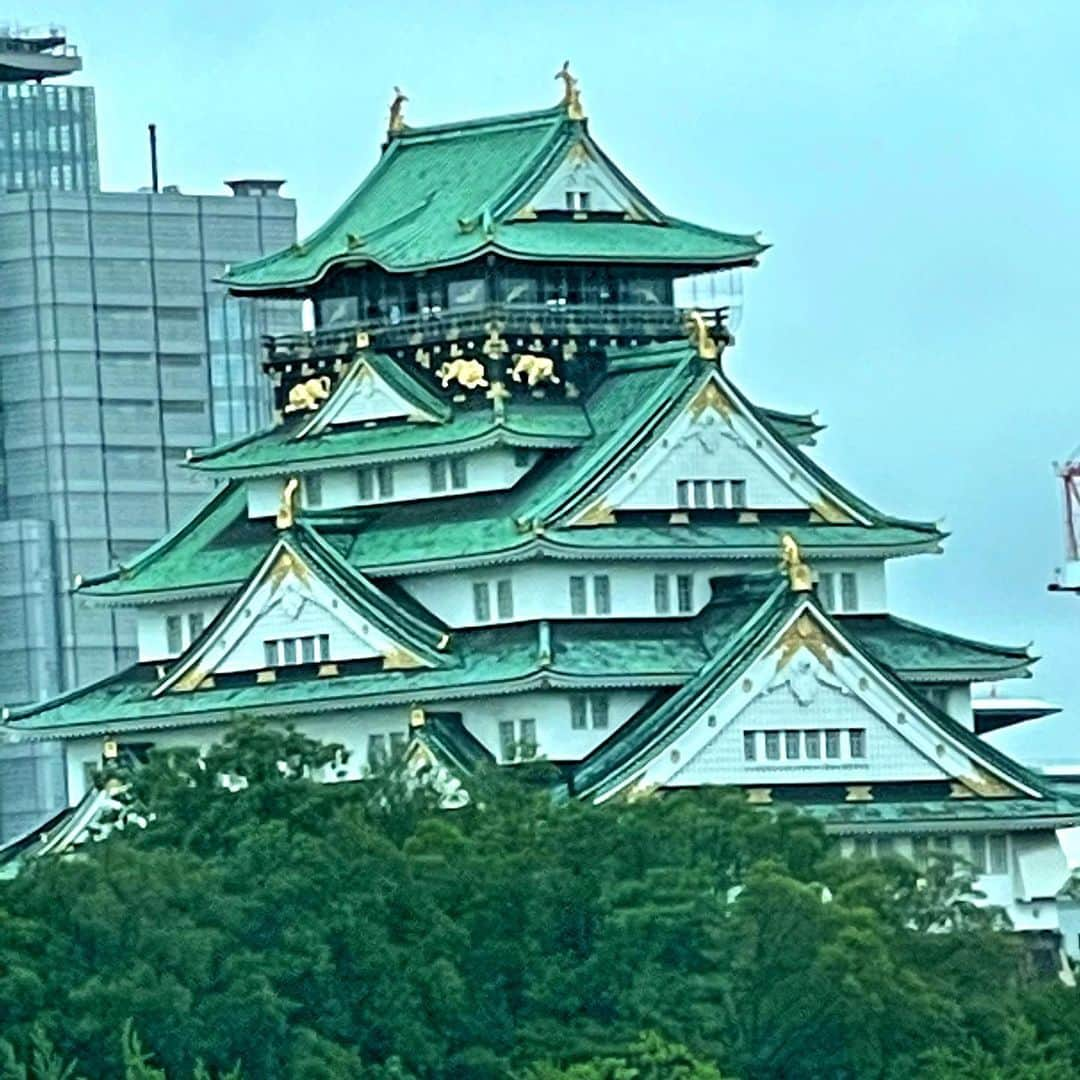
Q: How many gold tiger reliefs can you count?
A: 3